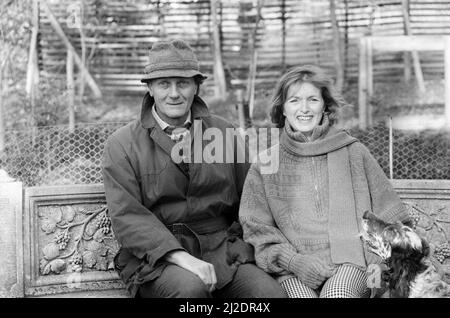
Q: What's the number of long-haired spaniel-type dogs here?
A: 1